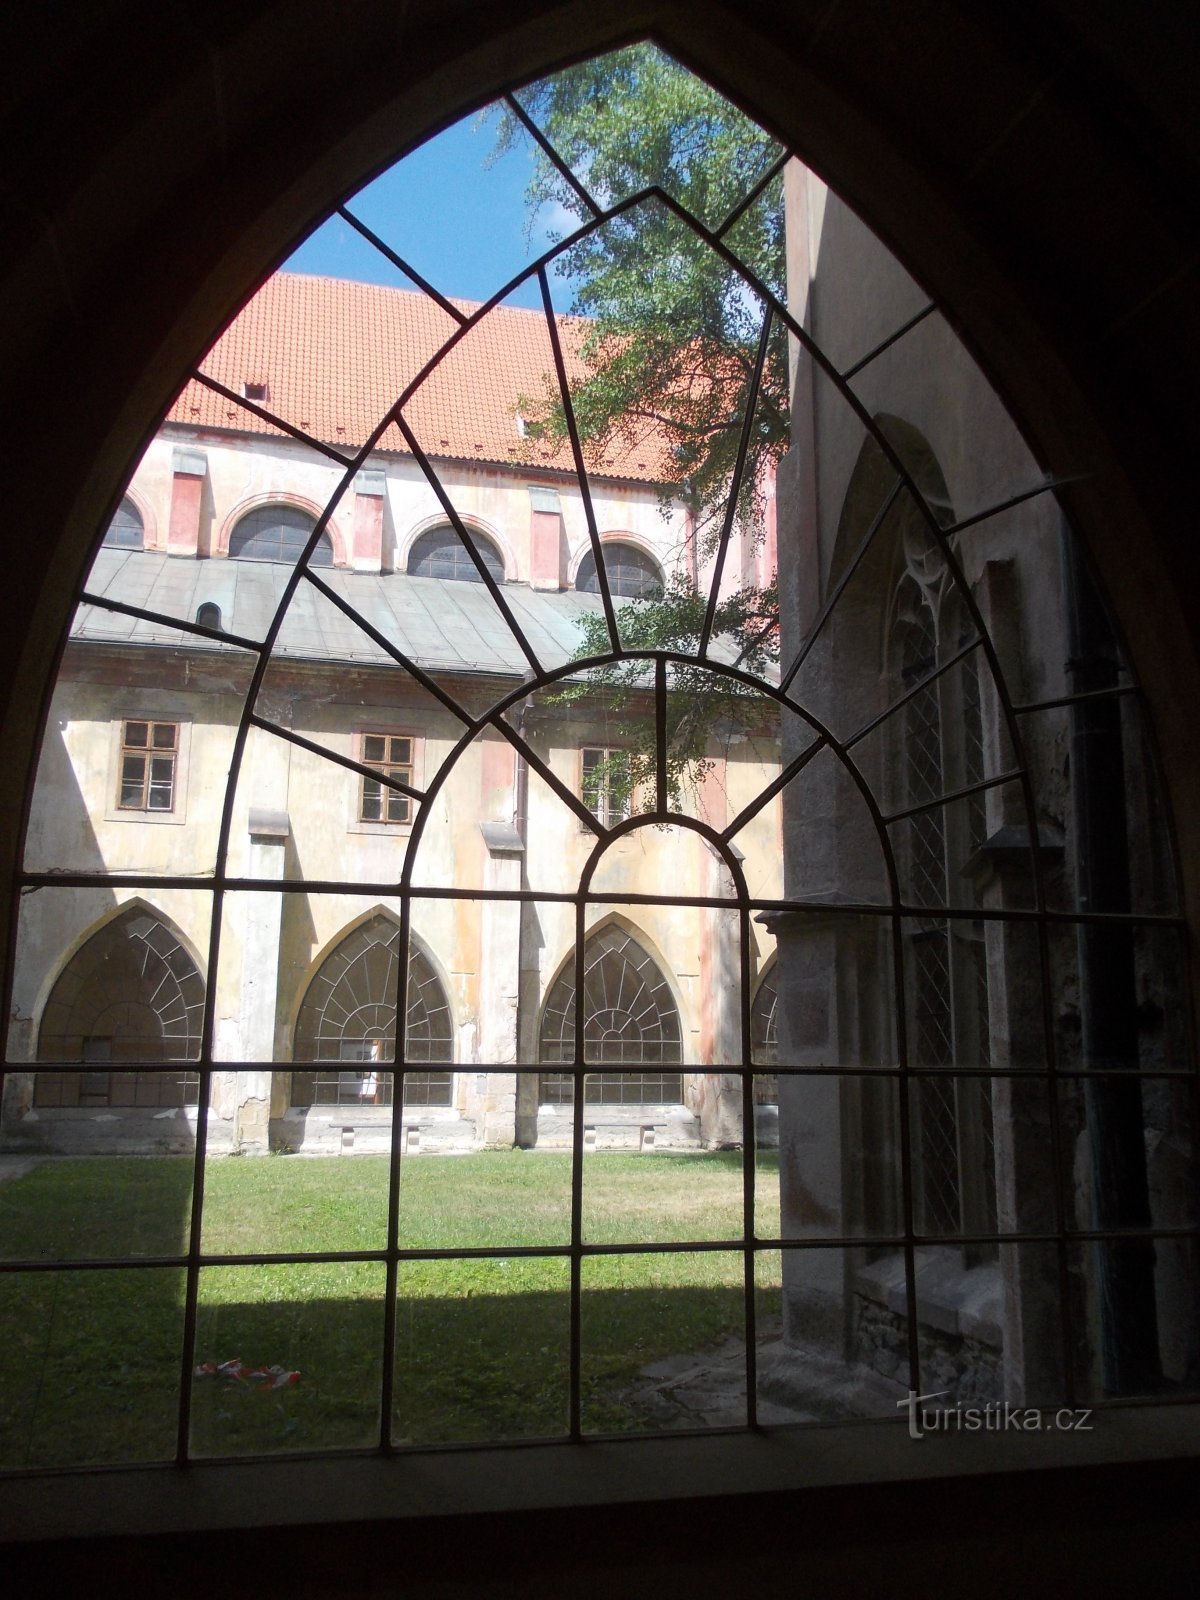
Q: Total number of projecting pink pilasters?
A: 3